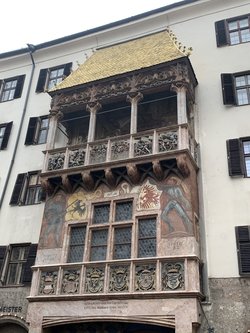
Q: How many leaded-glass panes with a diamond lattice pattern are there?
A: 6